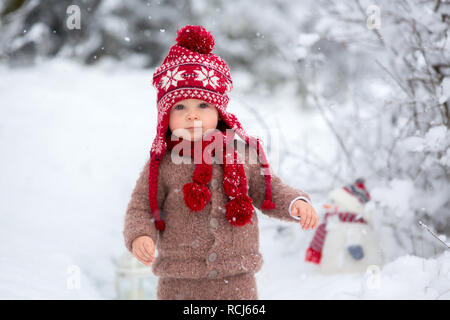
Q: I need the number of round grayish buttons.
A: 4